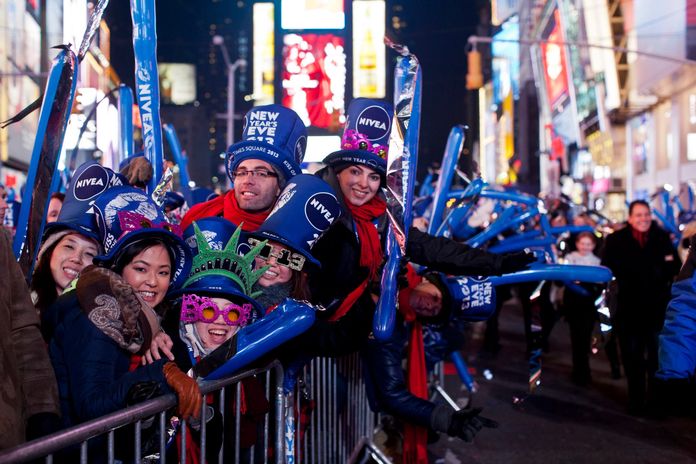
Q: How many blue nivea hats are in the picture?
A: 7